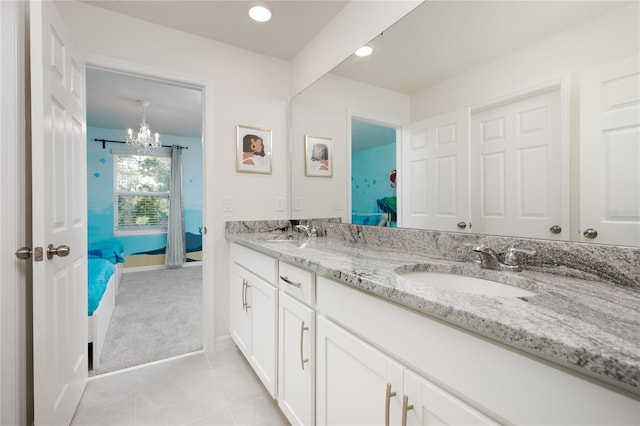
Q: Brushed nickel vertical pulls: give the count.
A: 5